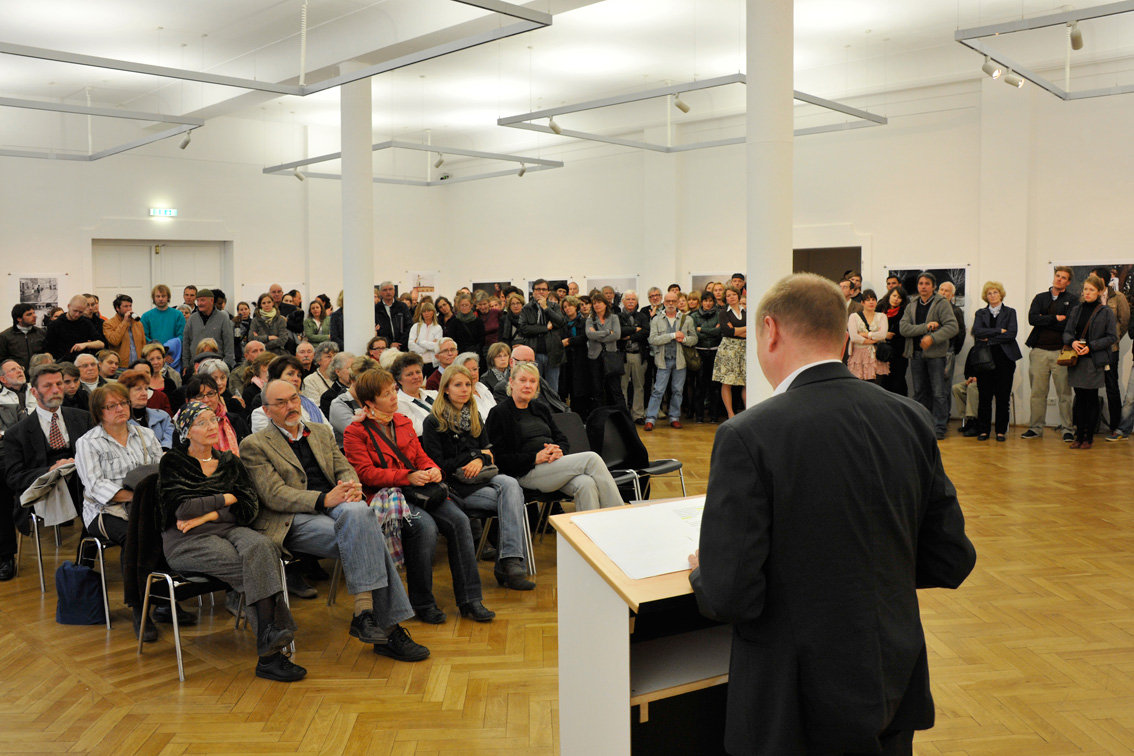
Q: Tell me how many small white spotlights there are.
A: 9